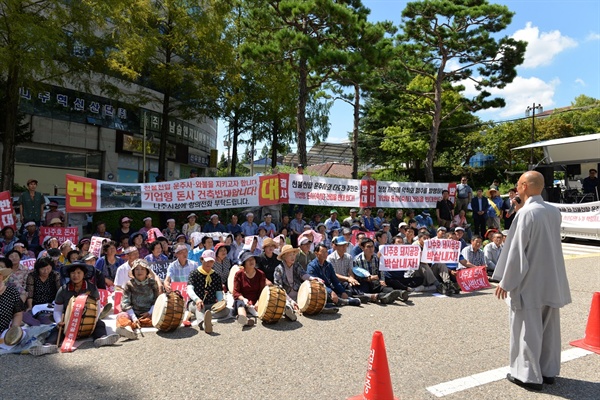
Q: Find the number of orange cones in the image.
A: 2